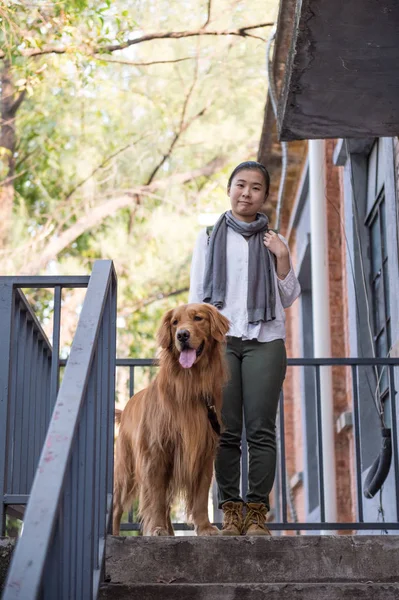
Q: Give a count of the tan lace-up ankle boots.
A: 2